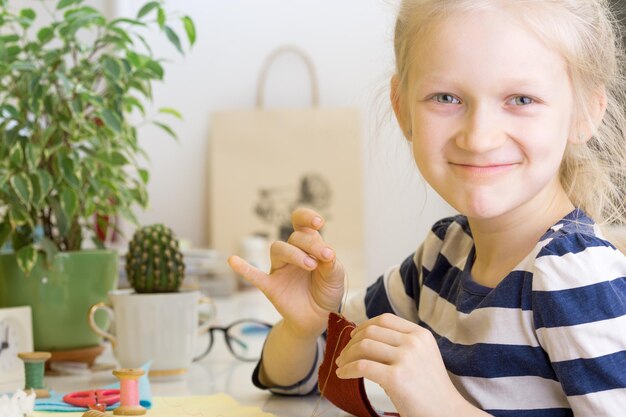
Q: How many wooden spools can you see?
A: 2